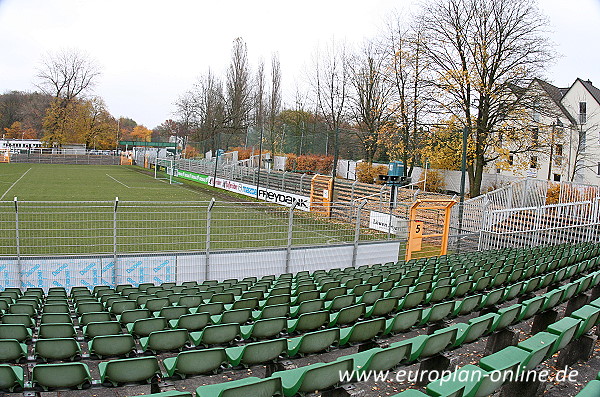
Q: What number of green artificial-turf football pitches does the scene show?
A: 1